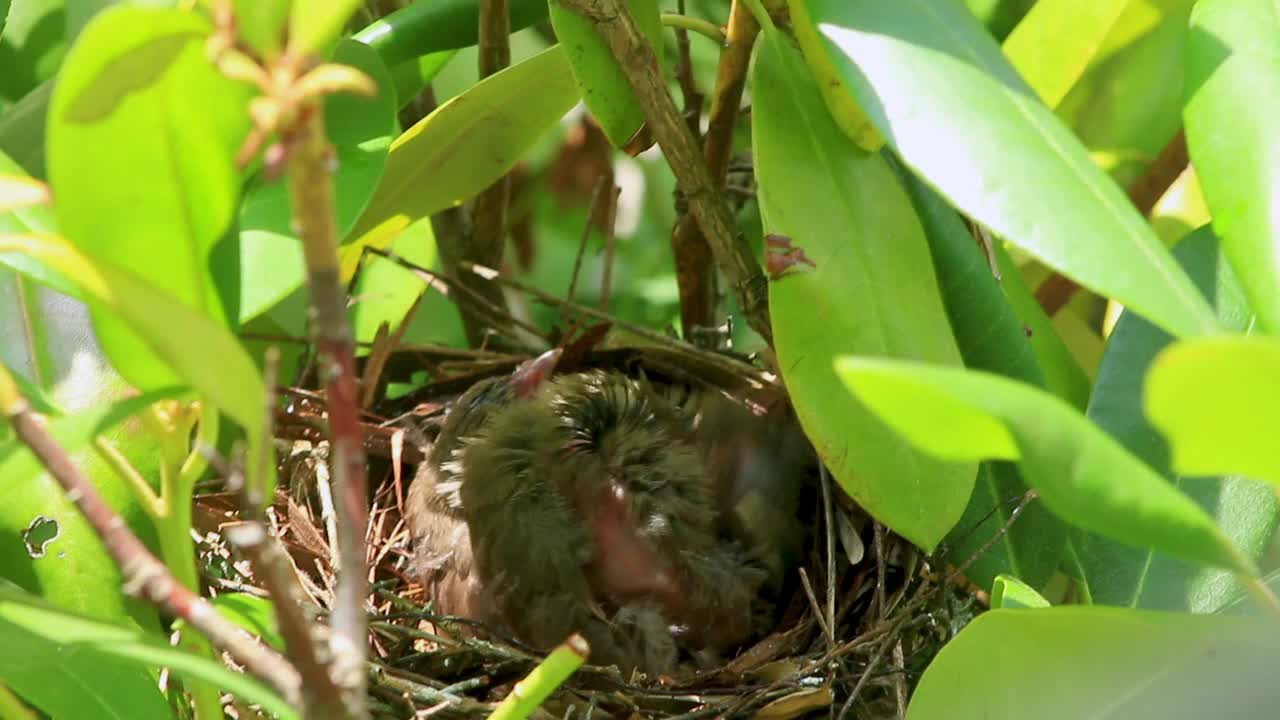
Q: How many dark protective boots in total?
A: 0